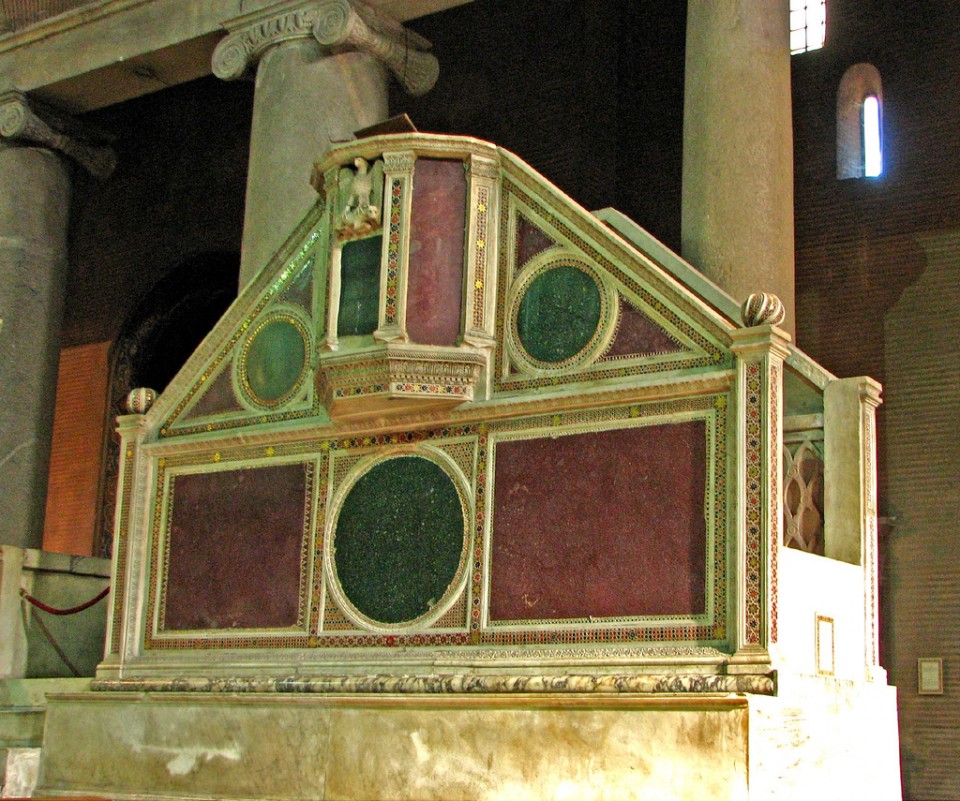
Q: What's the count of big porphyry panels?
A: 2